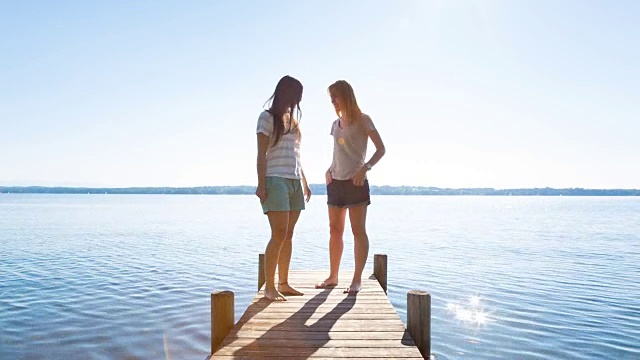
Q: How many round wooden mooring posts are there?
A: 4